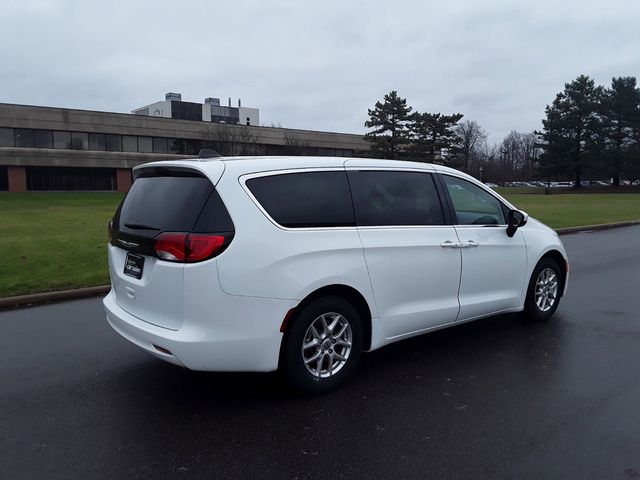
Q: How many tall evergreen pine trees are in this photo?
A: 4